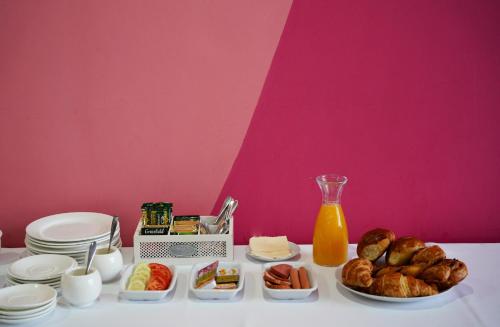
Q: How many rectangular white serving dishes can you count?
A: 3